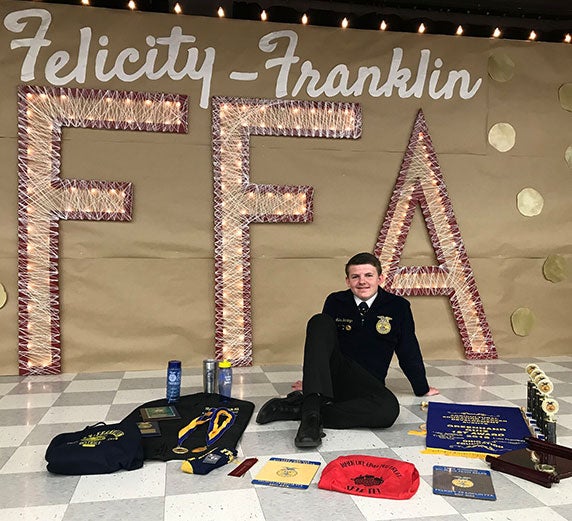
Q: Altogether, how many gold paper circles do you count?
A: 8